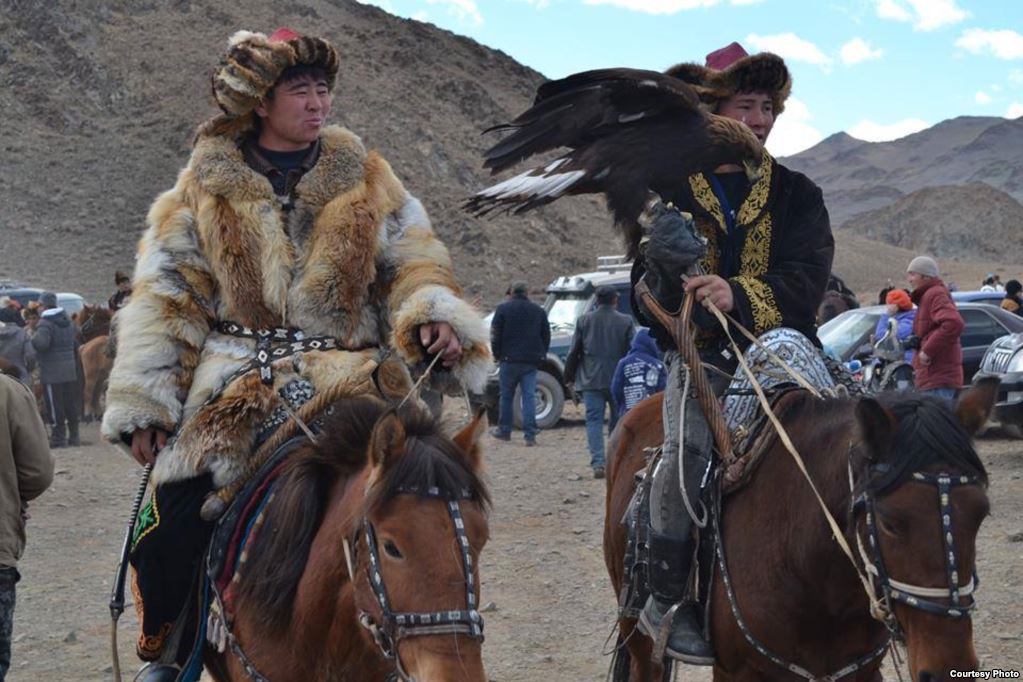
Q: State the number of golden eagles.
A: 1